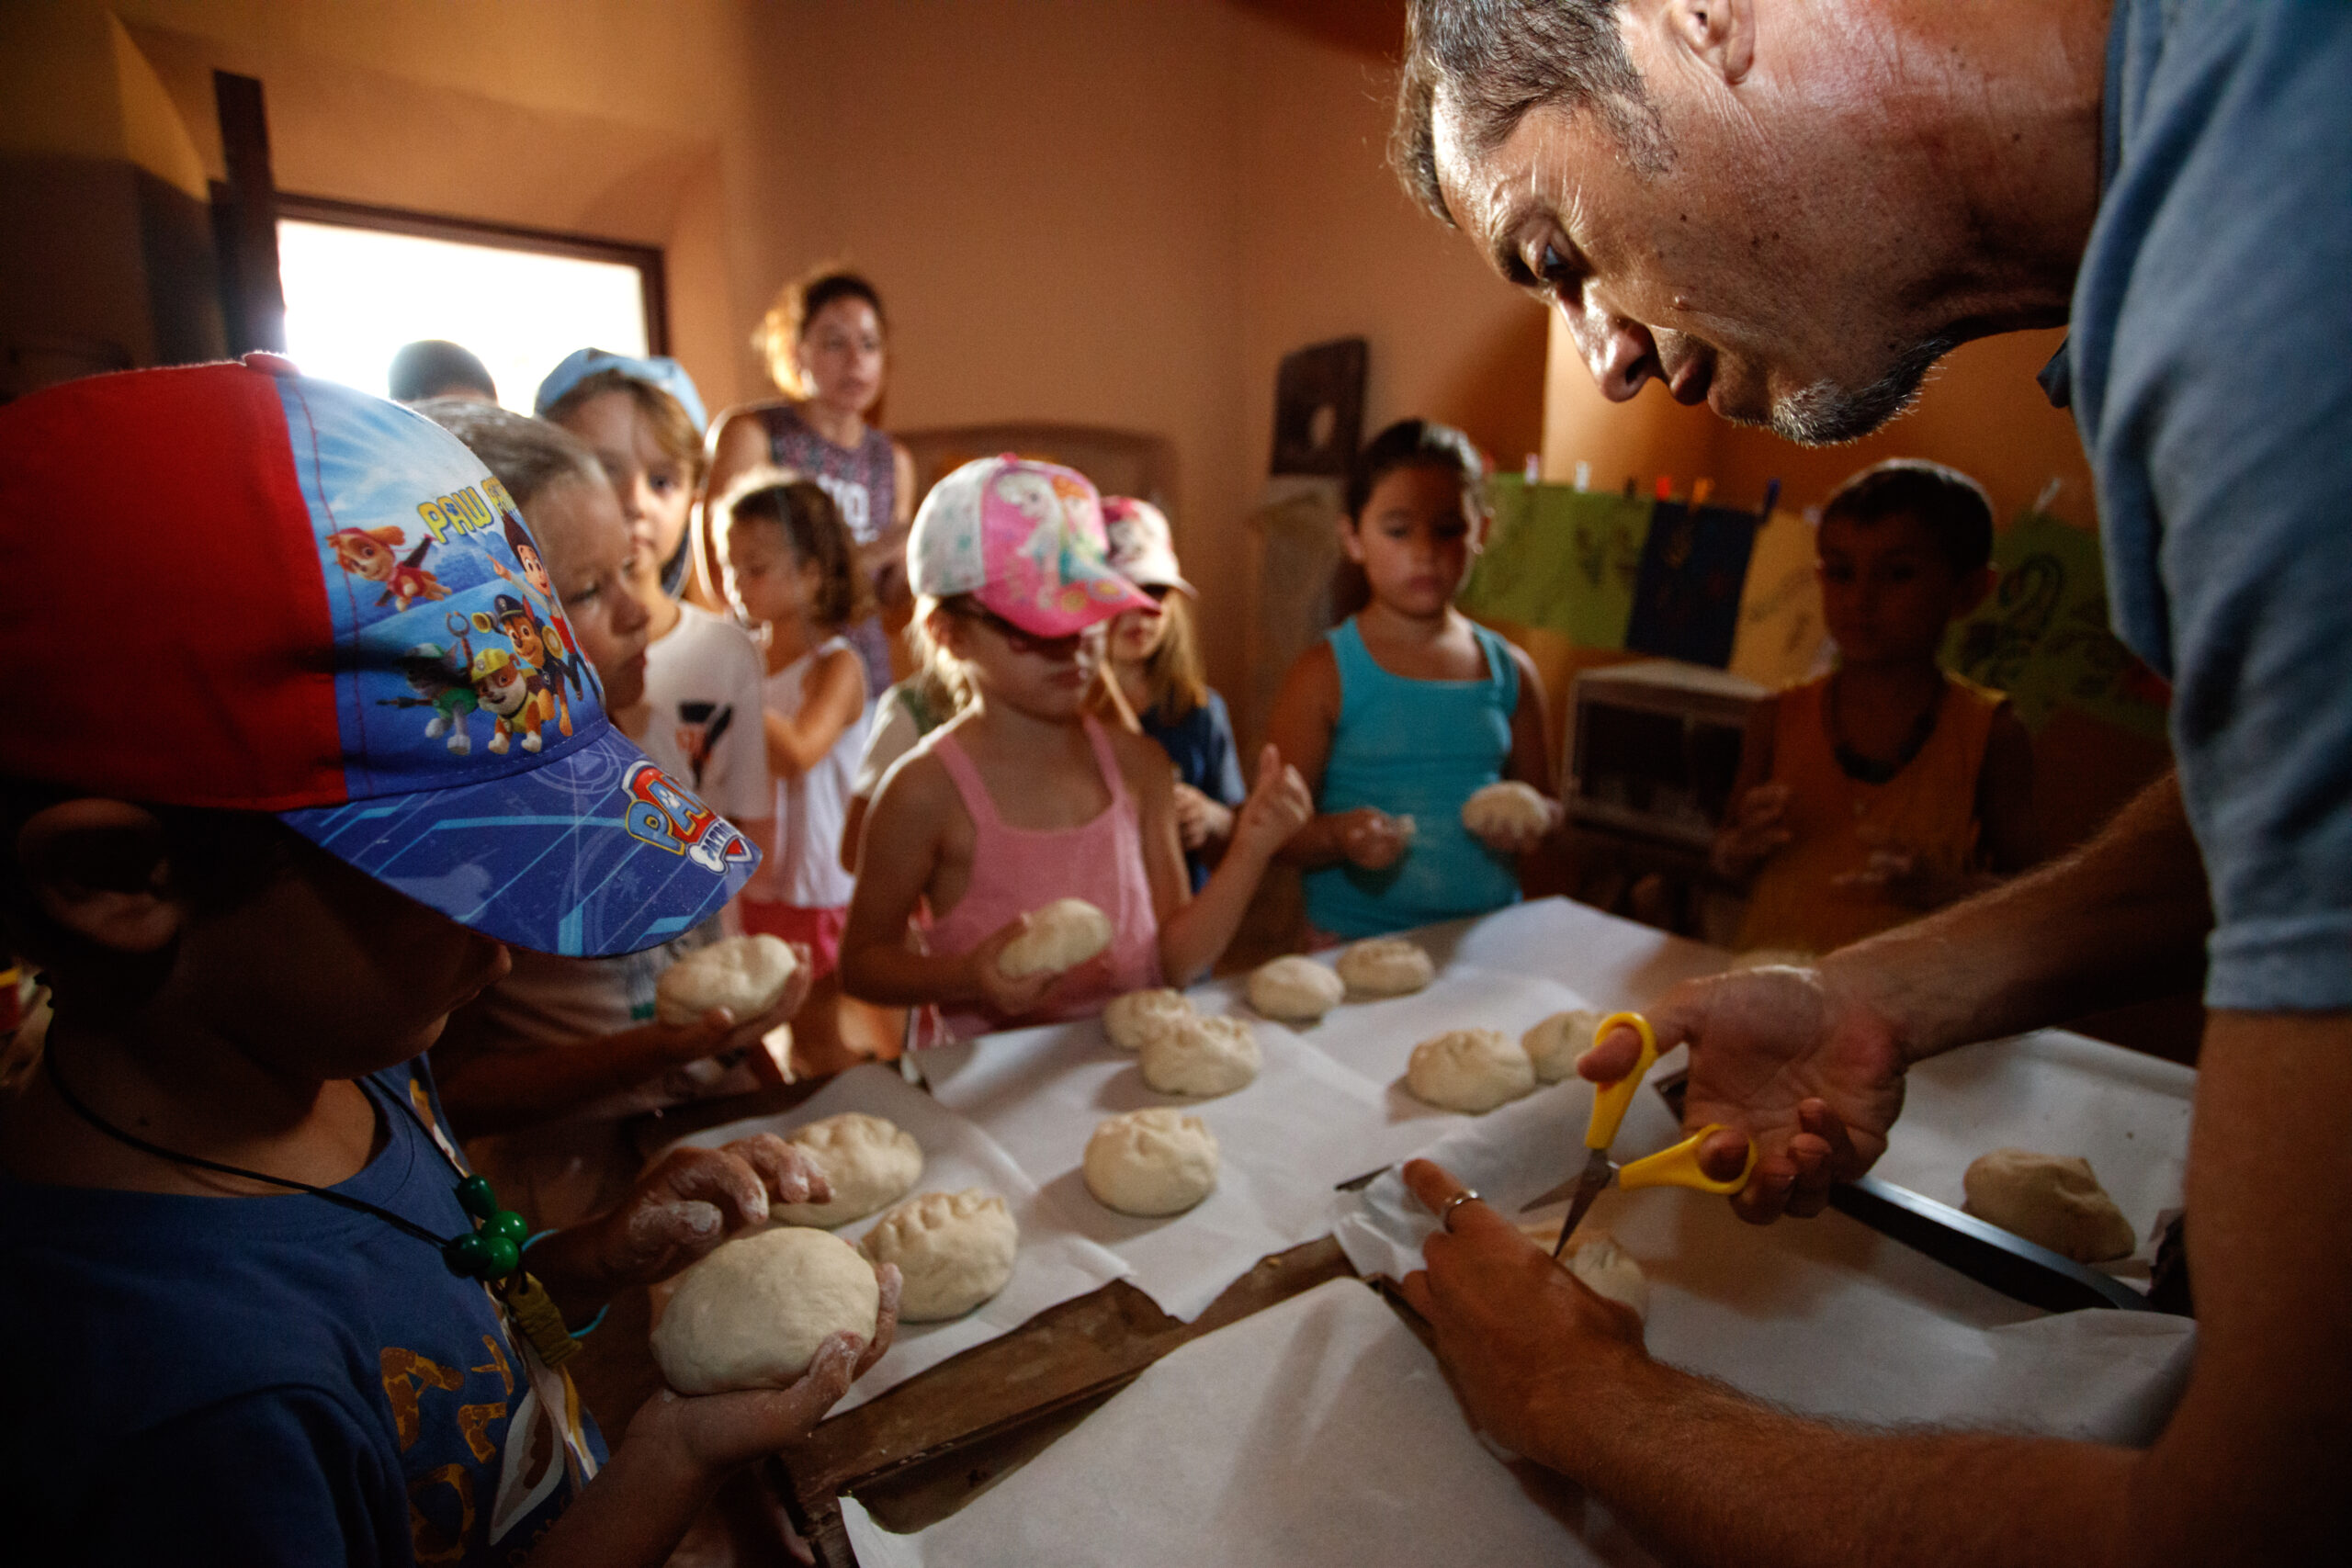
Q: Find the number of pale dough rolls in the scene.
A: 15